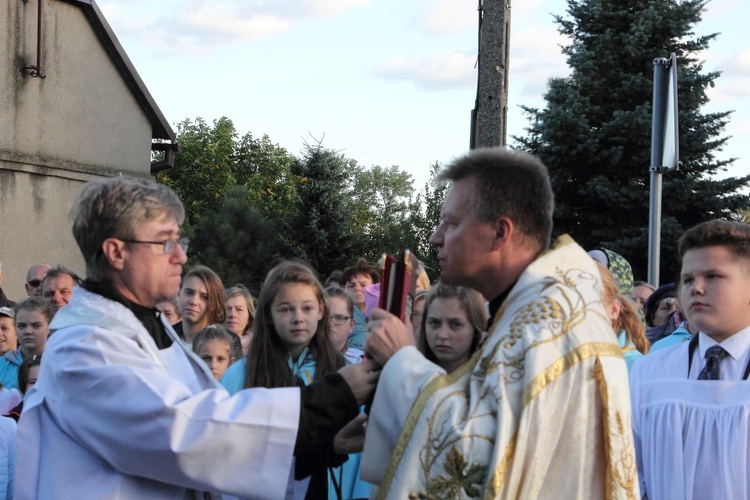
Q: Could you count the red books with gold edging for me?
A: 1